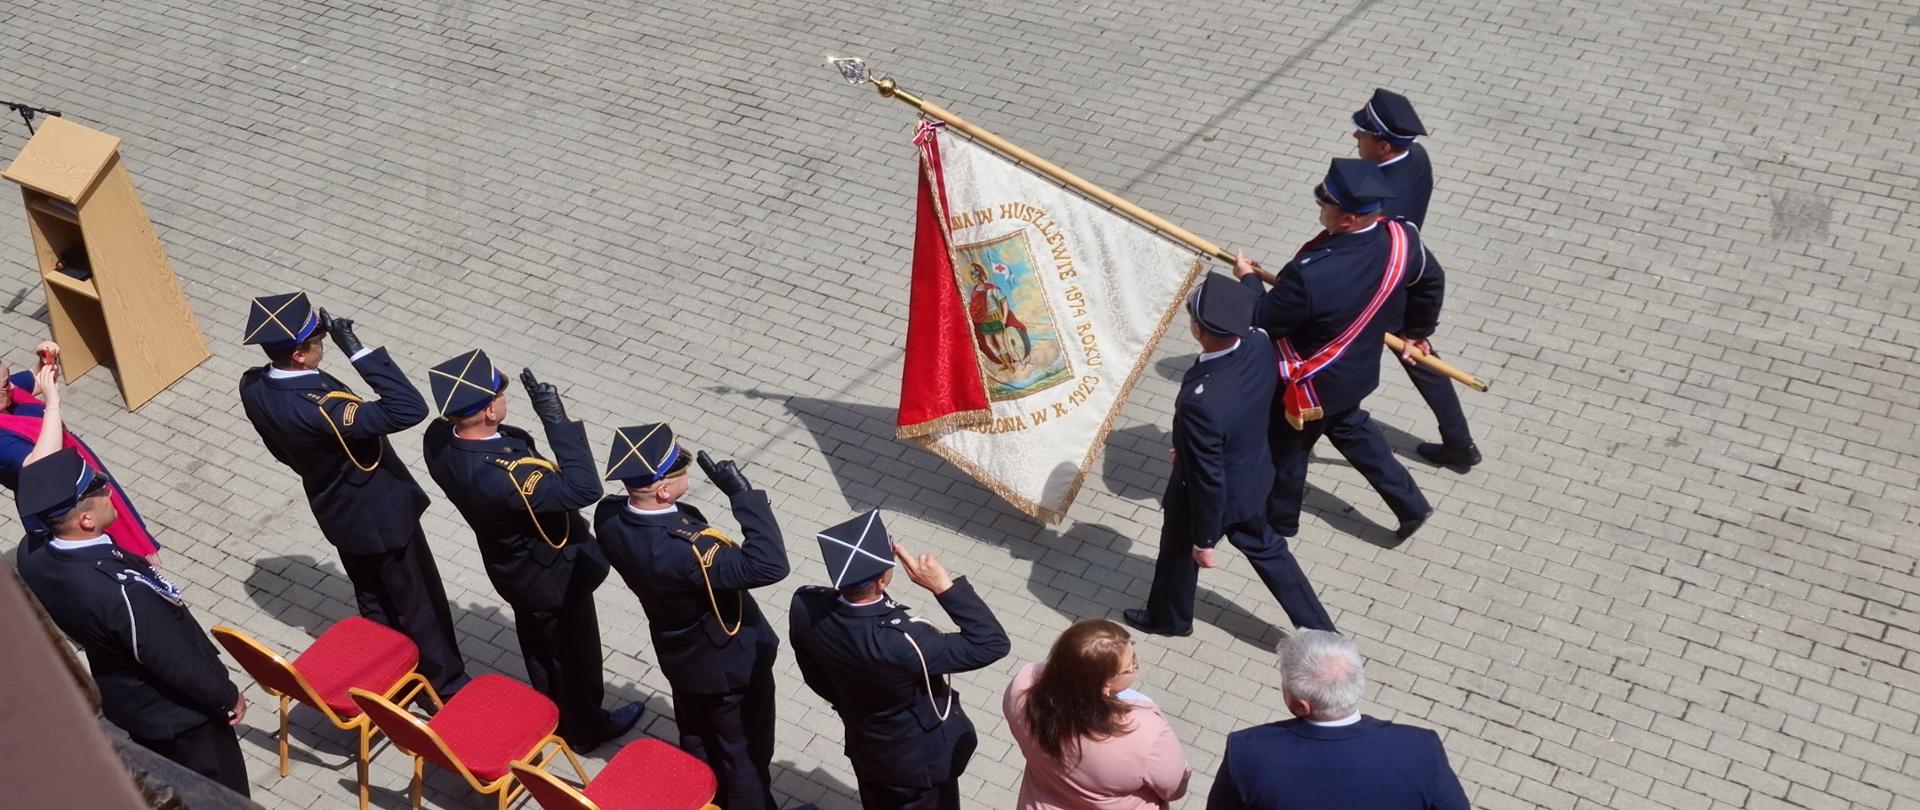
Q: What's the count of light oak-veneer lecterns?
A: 1